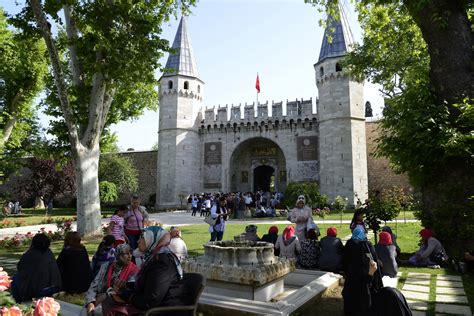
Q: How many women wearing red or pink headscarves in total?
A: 5